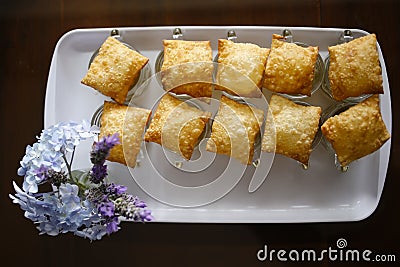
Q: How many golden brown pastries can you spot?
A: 10